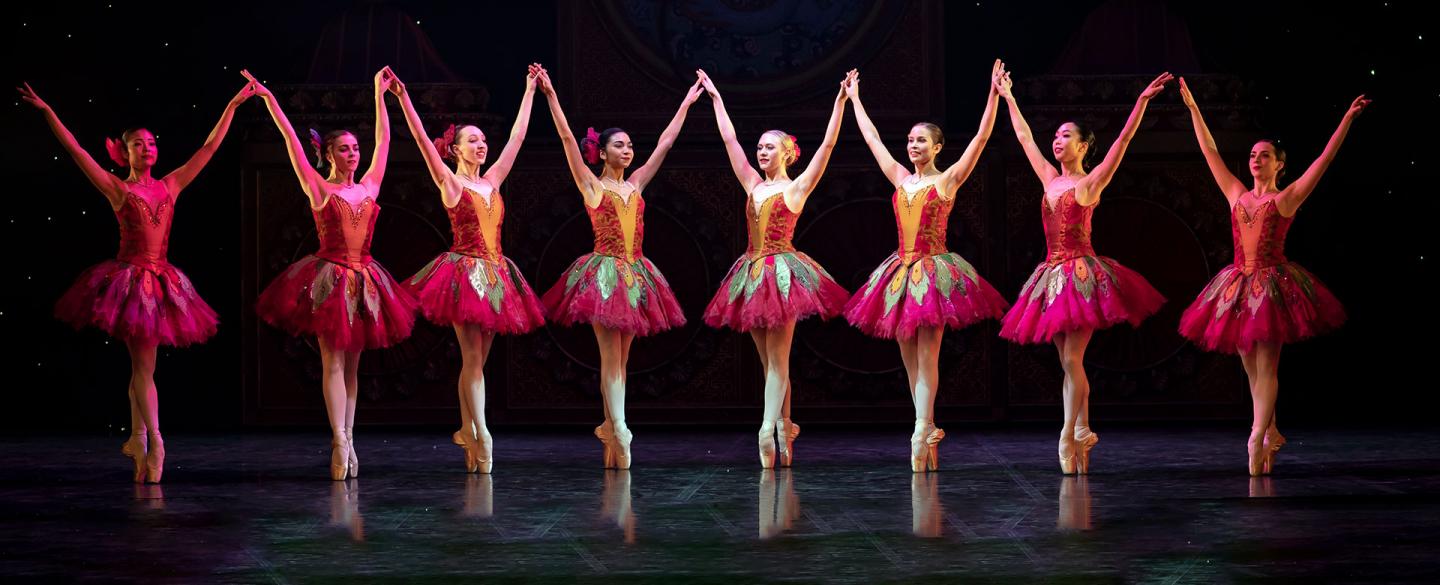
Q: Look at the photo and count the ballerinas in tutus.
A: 8